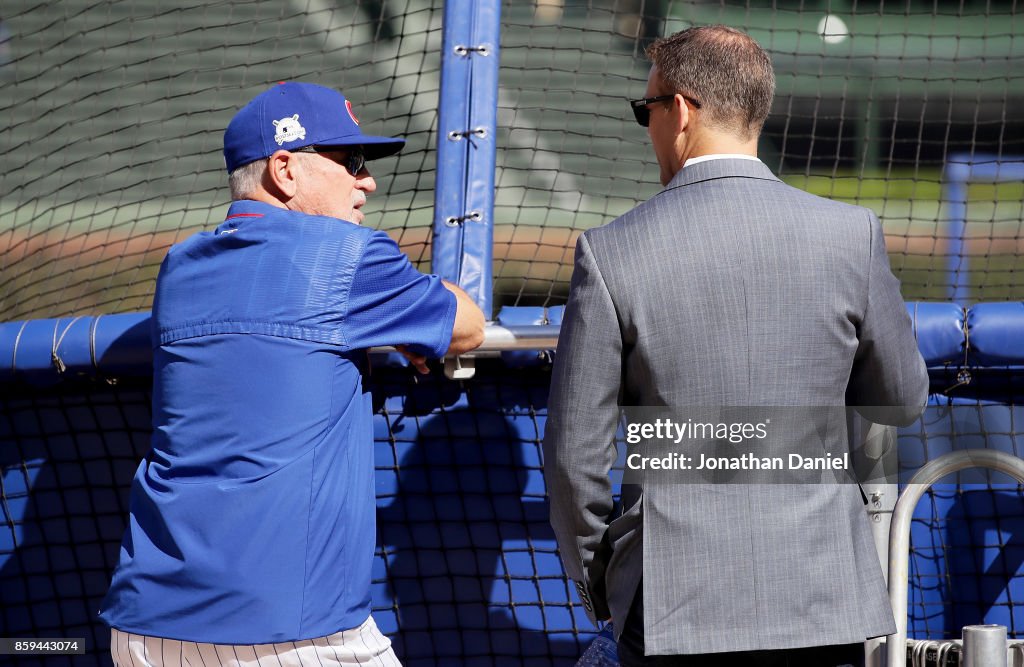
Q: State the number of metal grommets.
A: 6